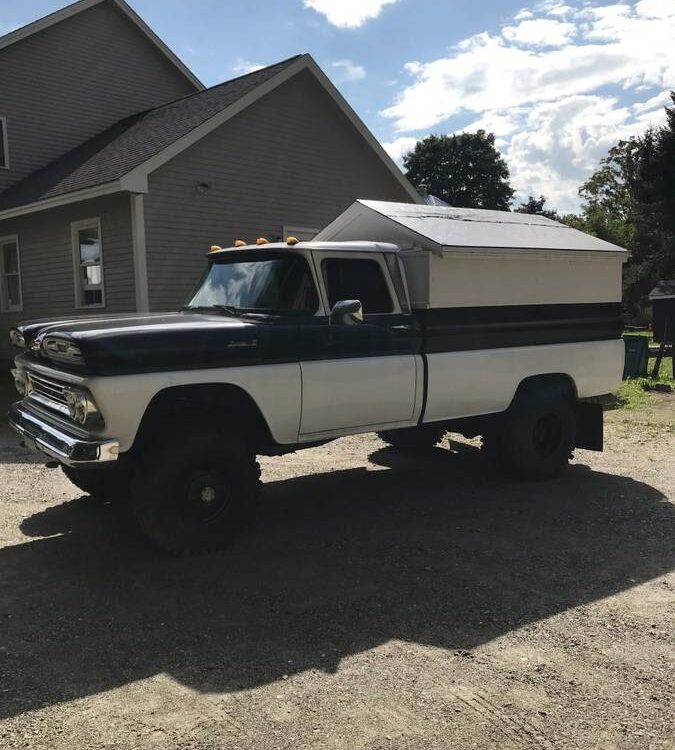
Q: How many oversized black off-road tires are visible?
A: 4